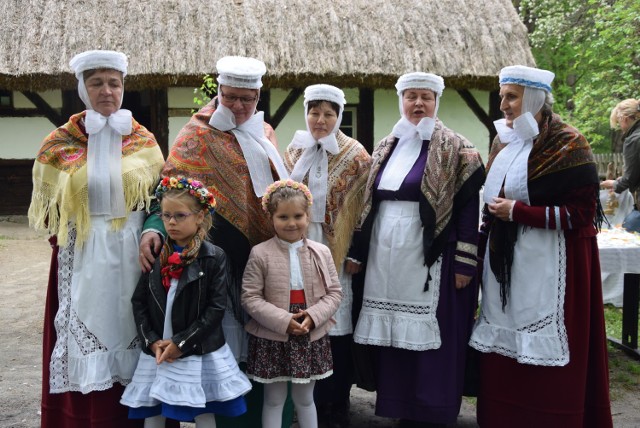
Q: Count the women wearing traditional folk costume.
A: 5